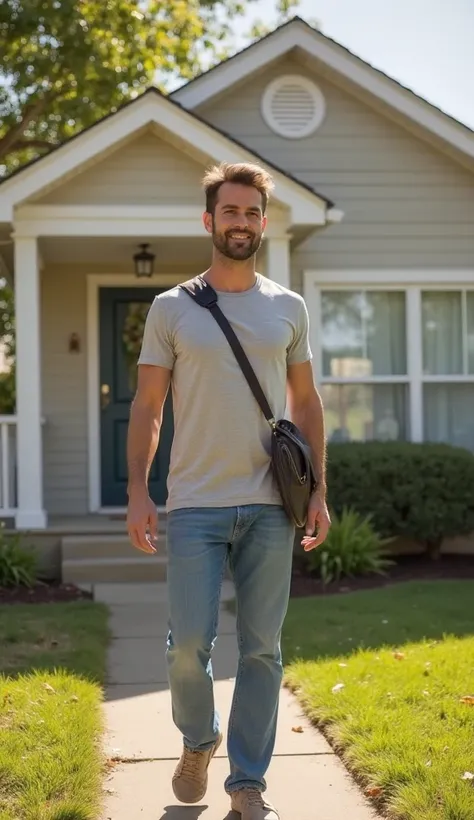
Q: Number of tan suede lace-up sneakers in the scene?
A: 2